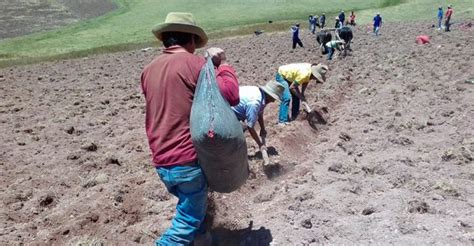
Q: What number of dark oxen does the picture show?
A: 2